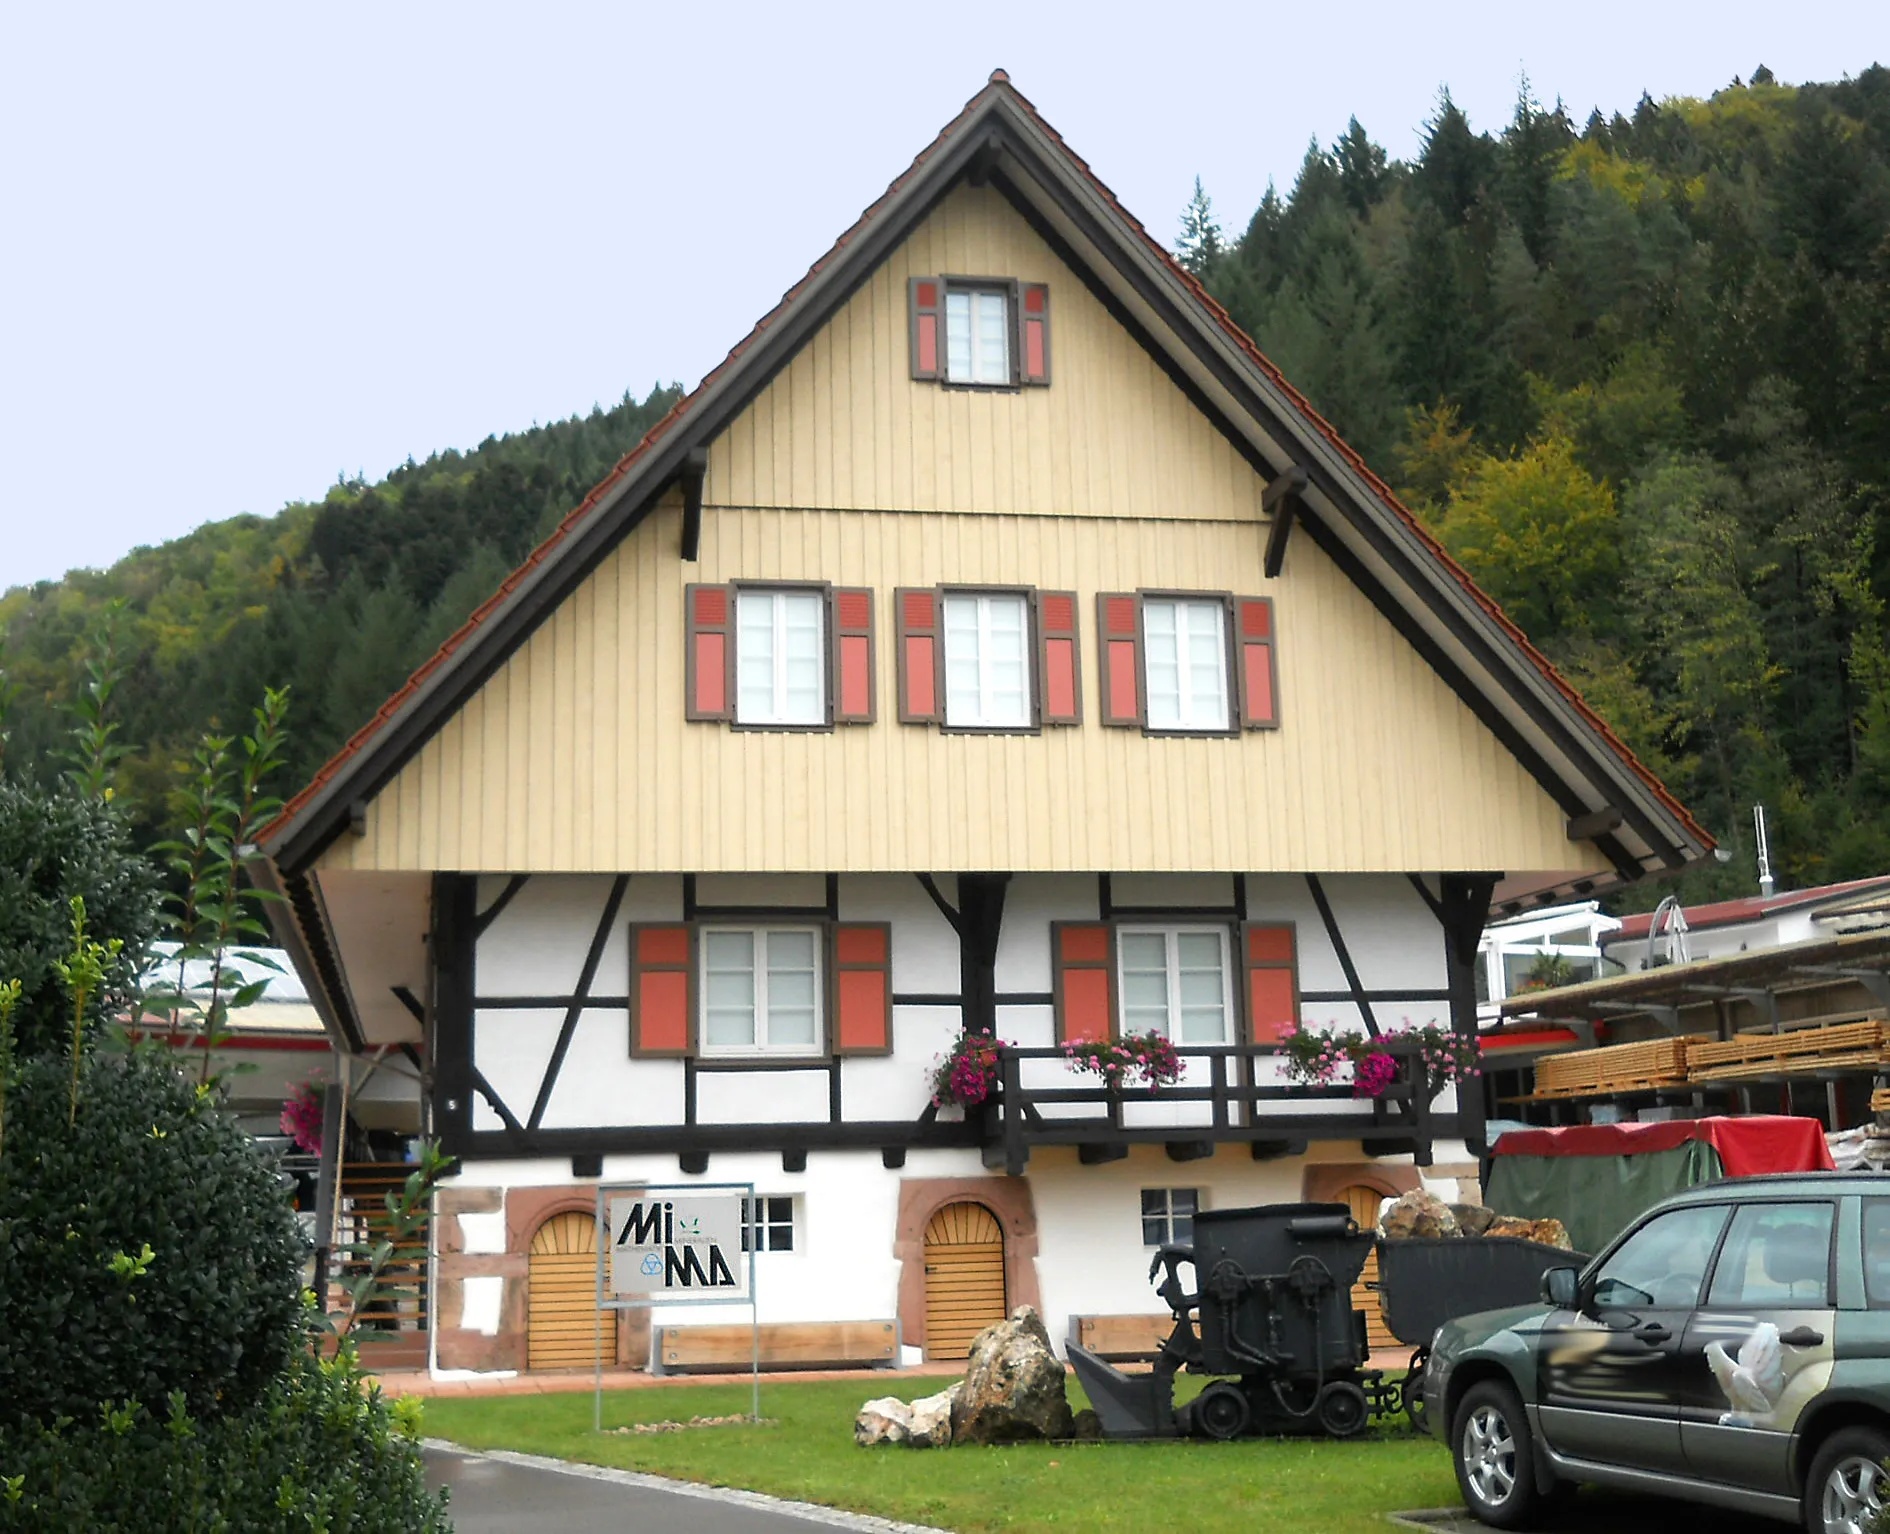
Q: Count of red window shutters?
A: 12